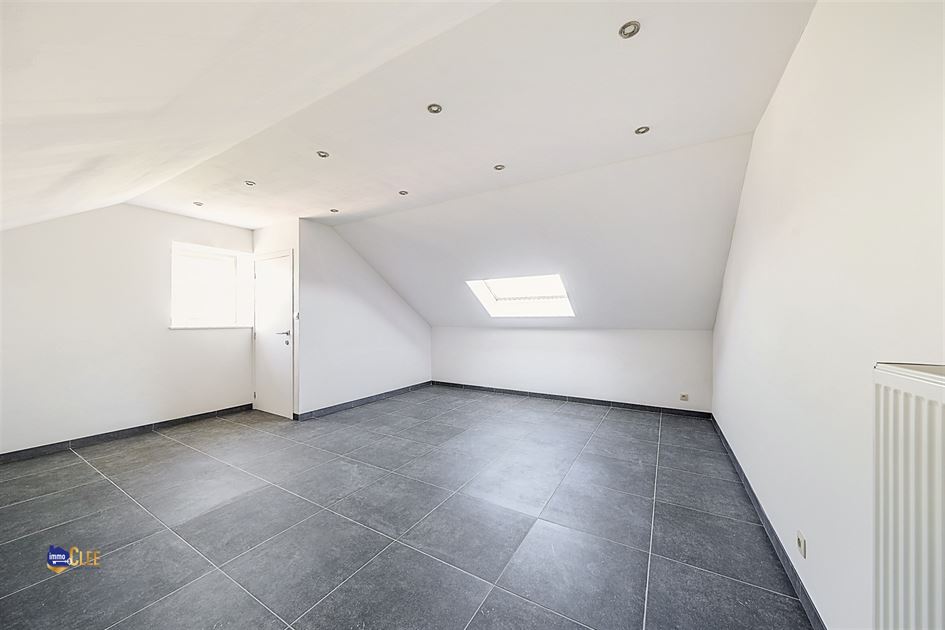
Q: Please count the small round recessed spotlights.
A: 9